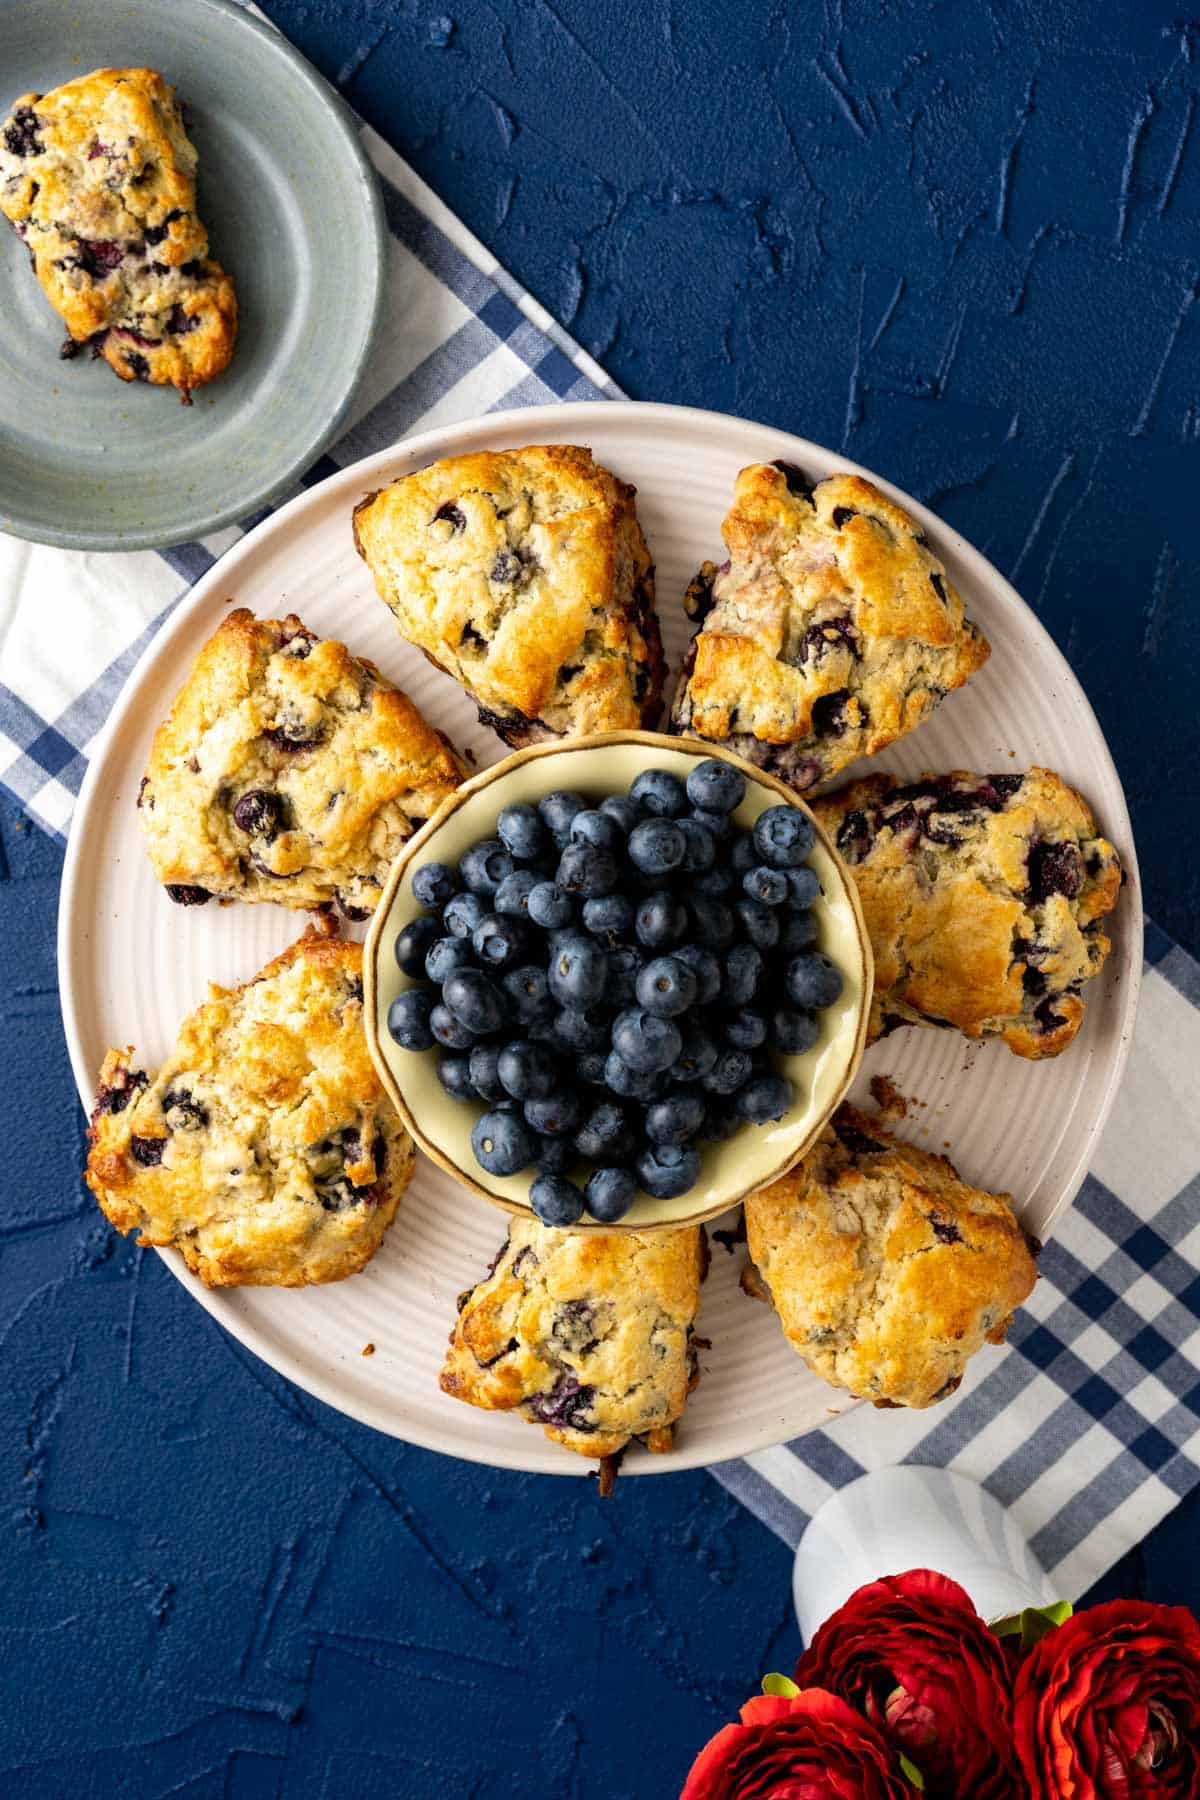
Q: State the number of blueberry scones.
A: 8